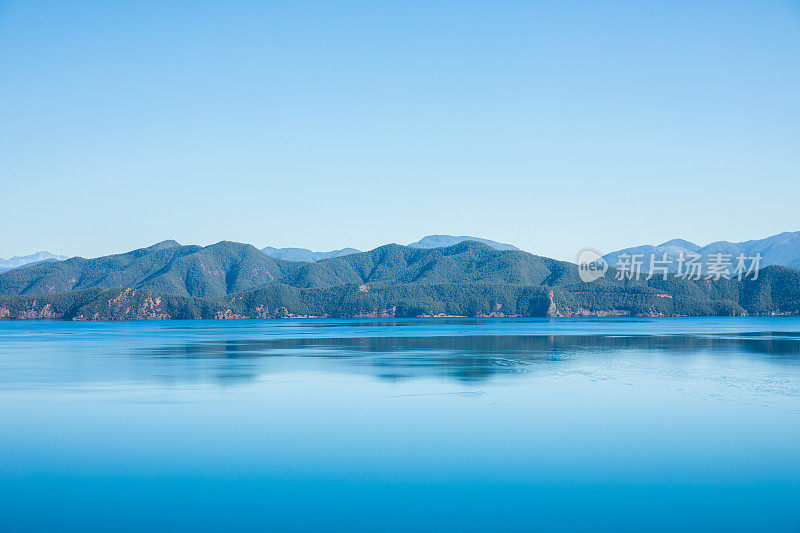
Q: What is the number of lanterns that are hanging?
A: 0